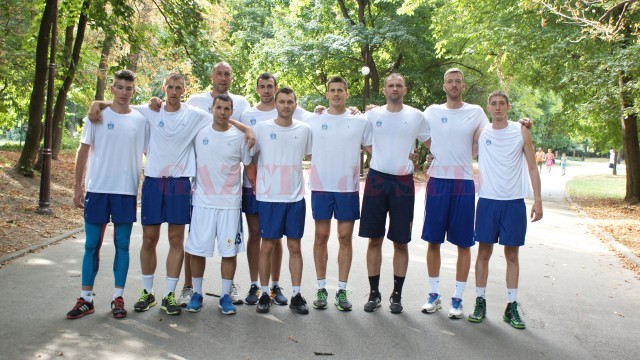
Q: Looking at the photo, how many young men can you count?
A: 10